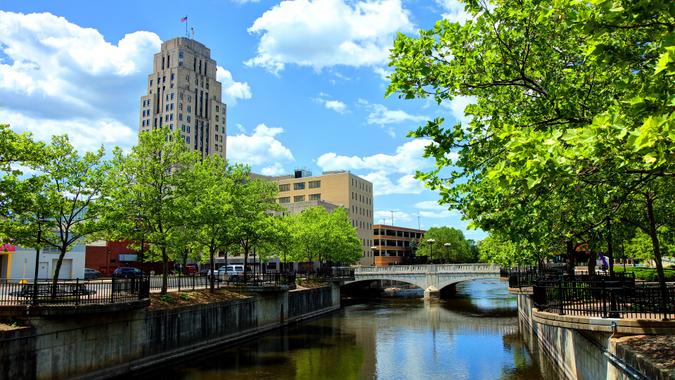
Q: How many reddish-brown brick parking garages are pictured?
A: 1